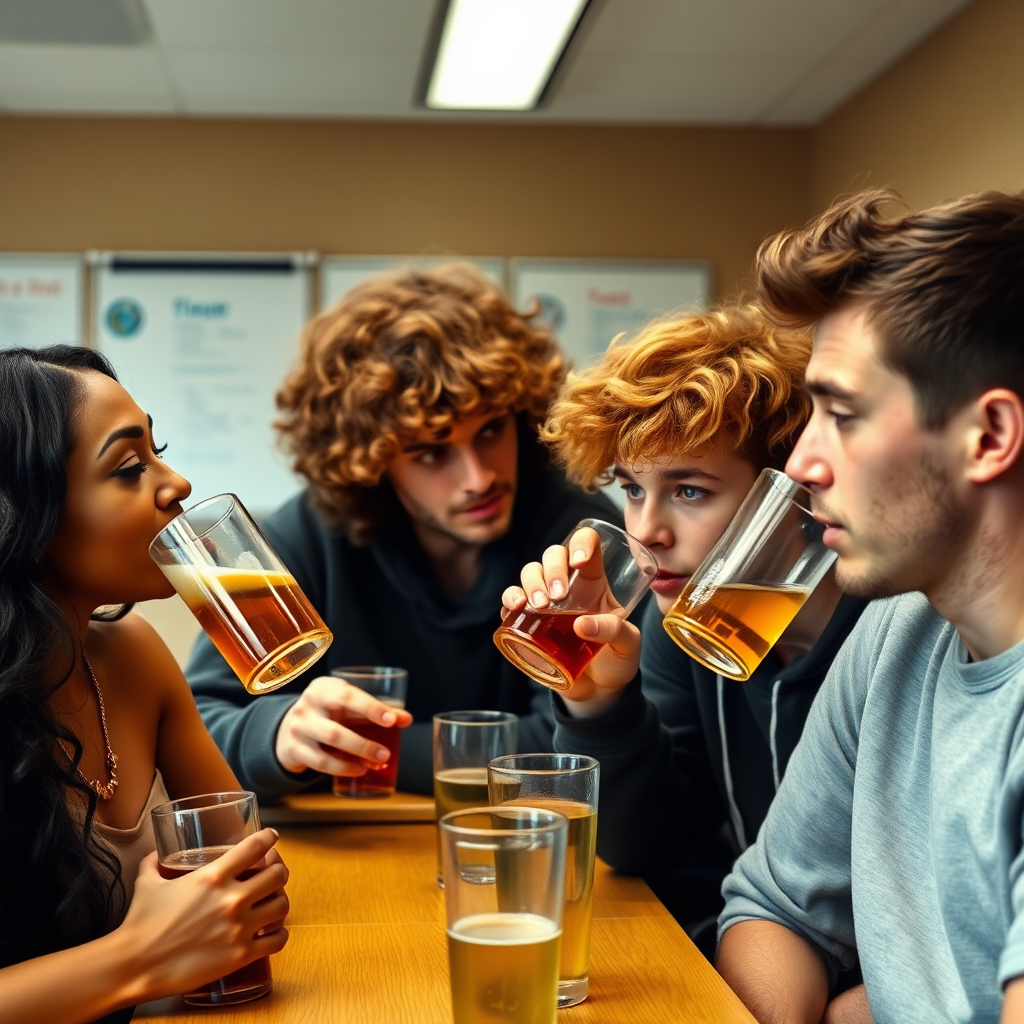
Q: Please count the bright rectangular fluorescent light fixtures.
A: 1